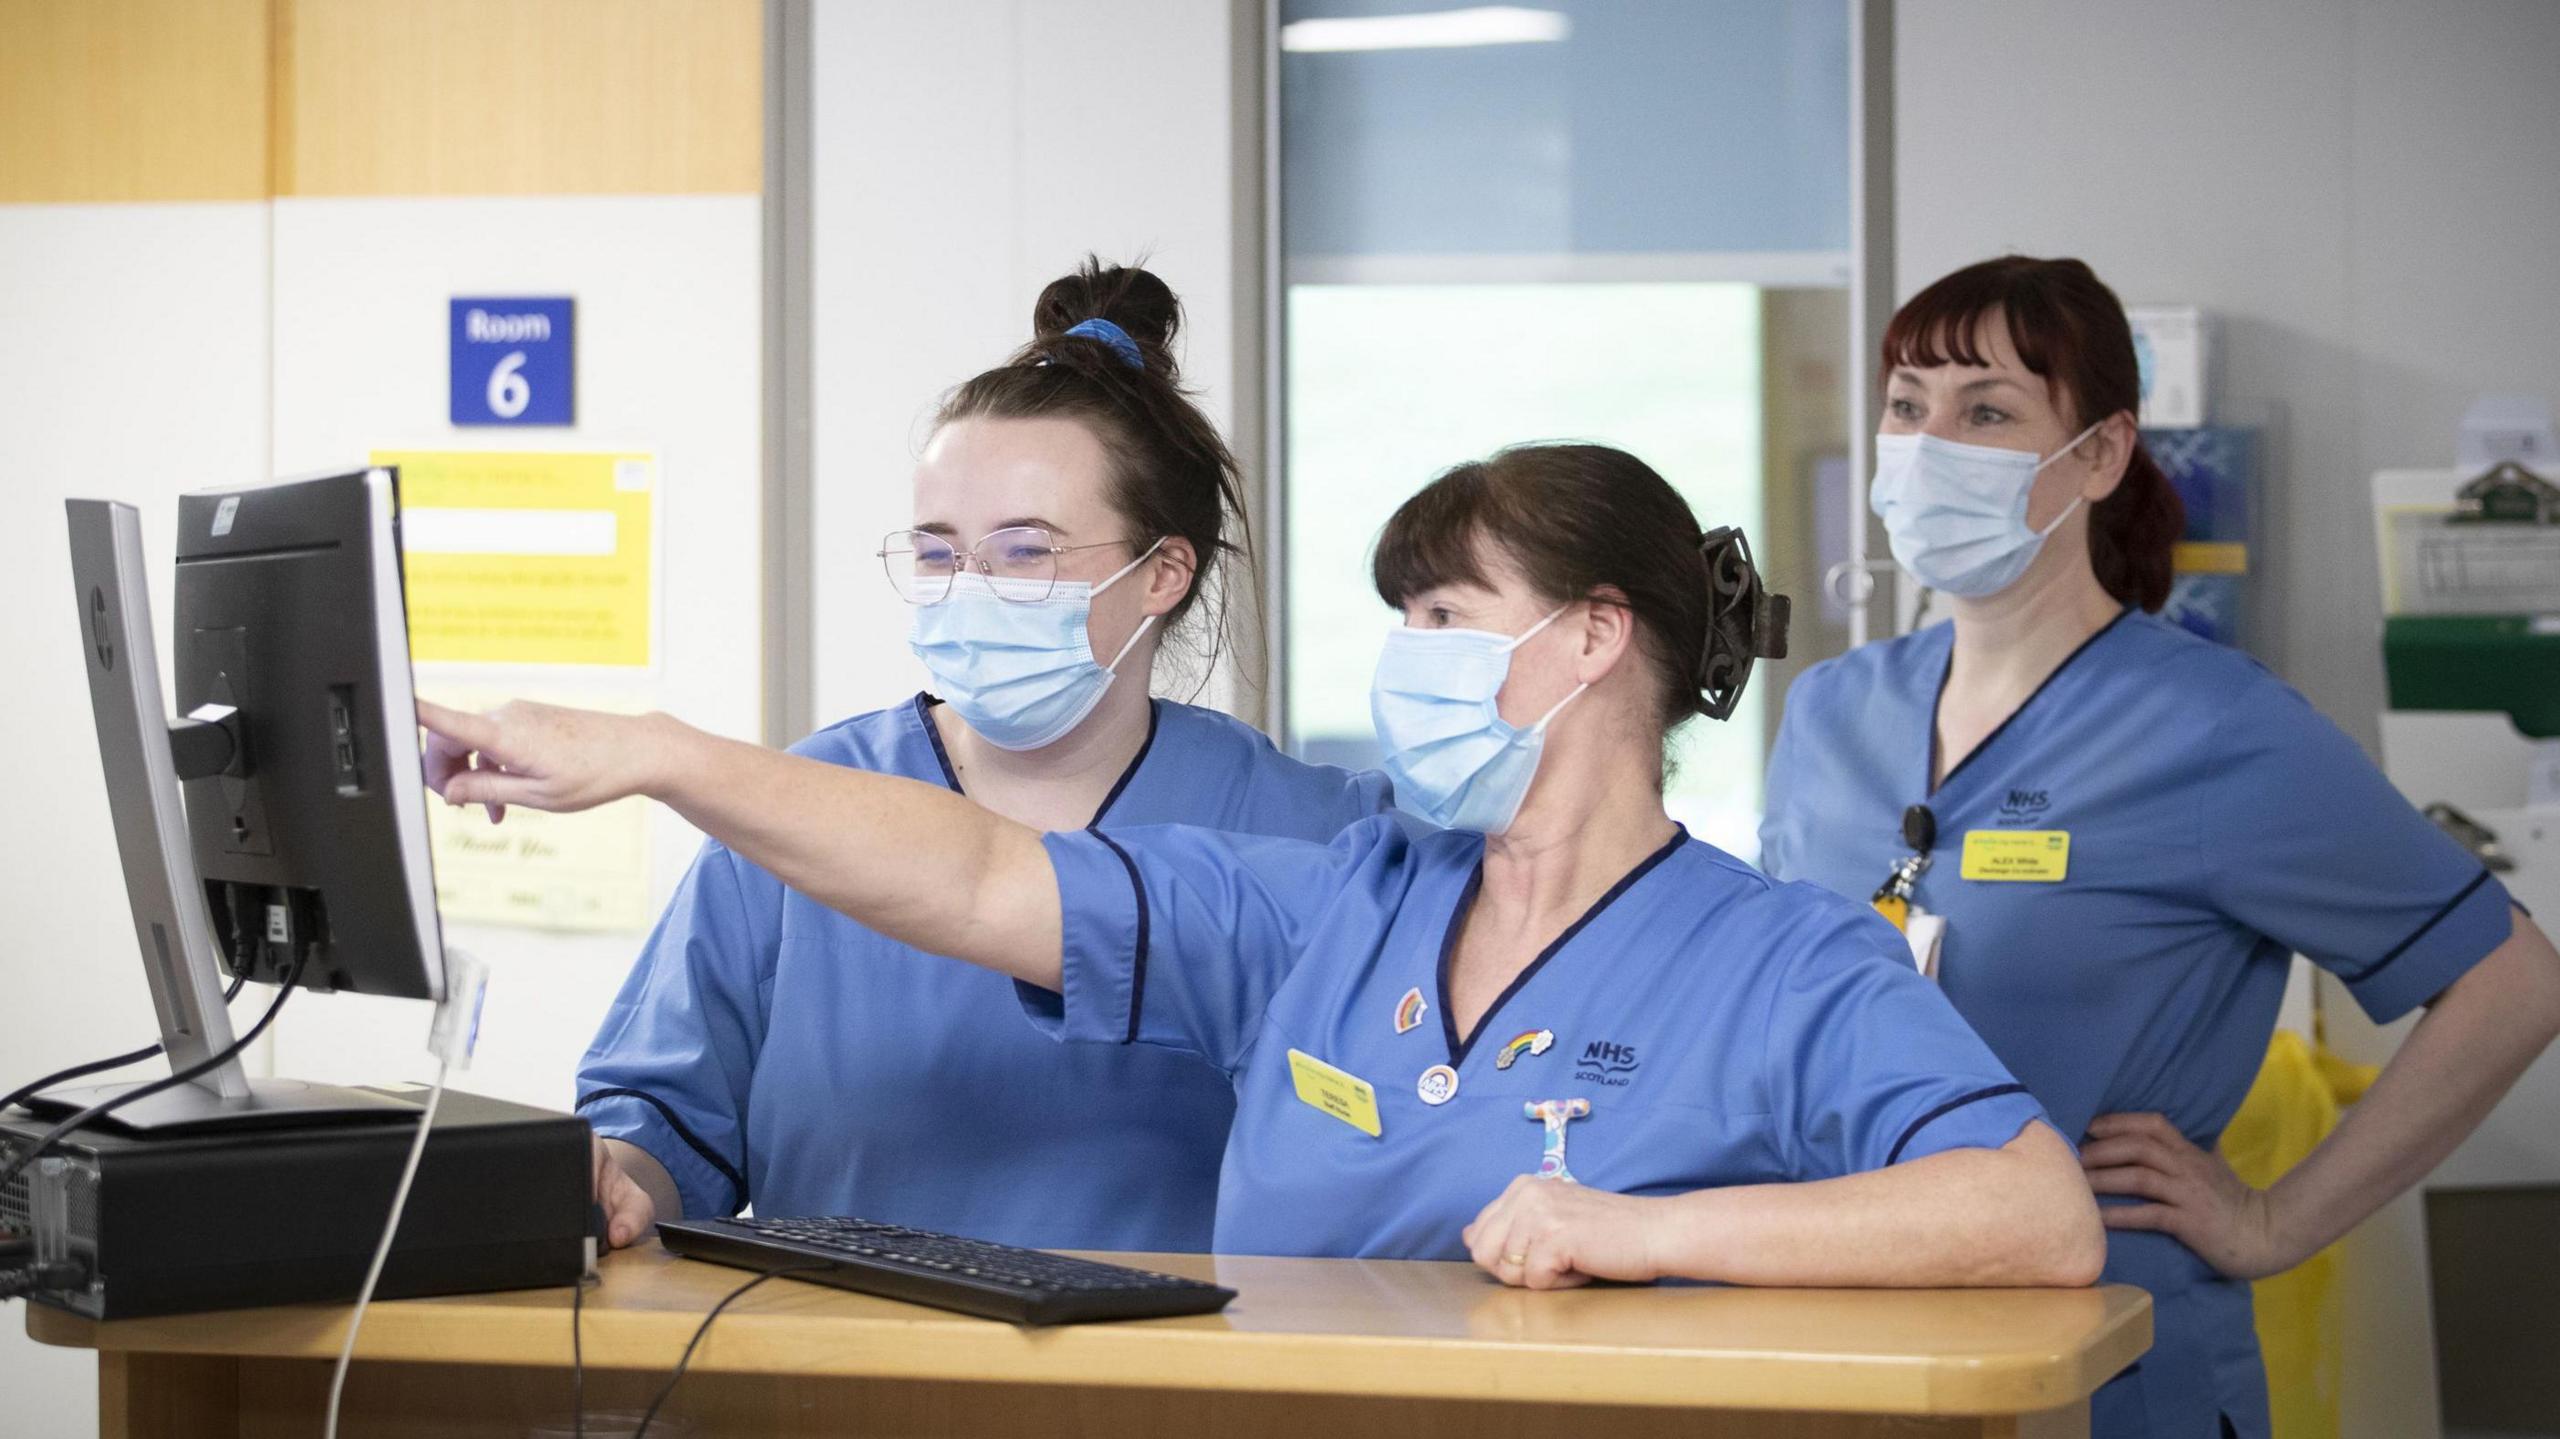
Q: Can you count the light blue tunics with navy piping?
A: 3